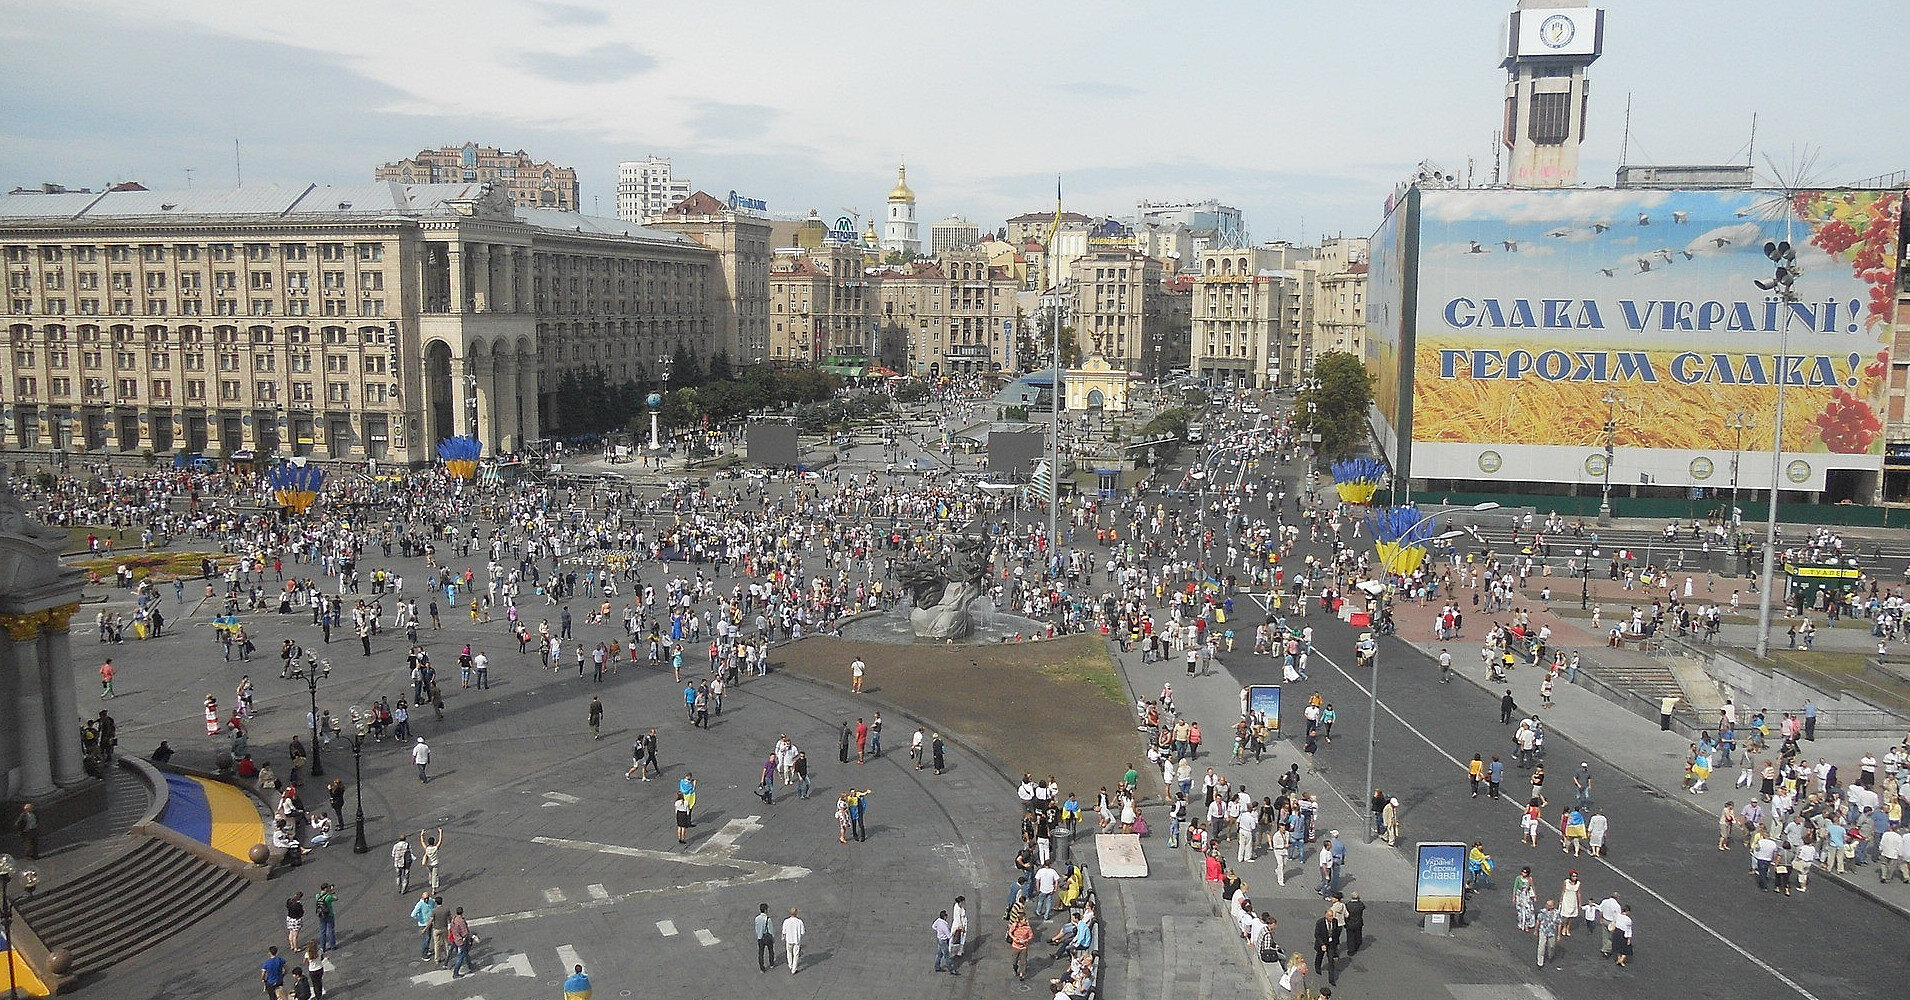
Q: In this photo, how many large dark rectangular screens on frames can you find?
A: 2